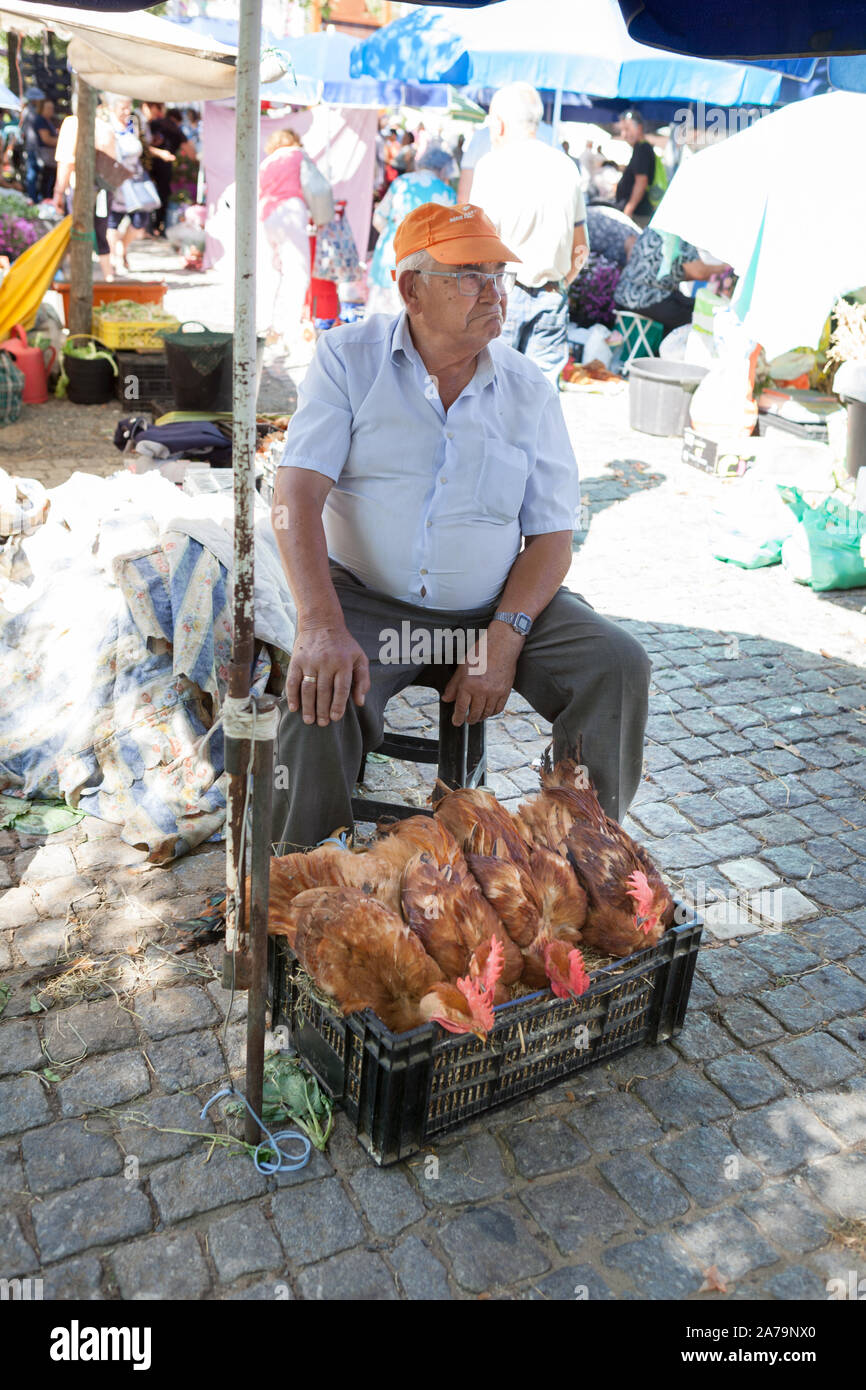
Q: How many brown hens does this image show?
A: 4